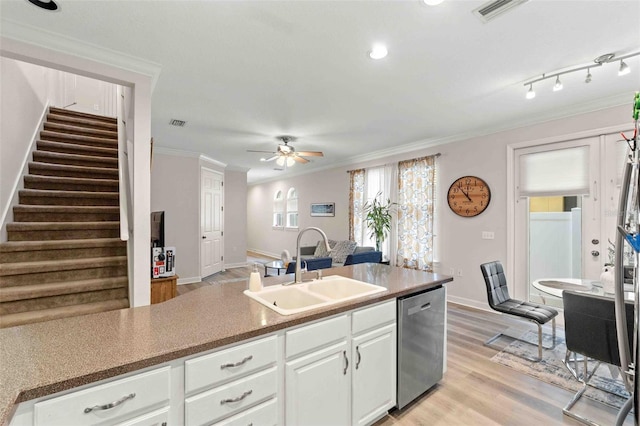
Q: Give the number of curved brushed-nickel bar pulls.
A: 5